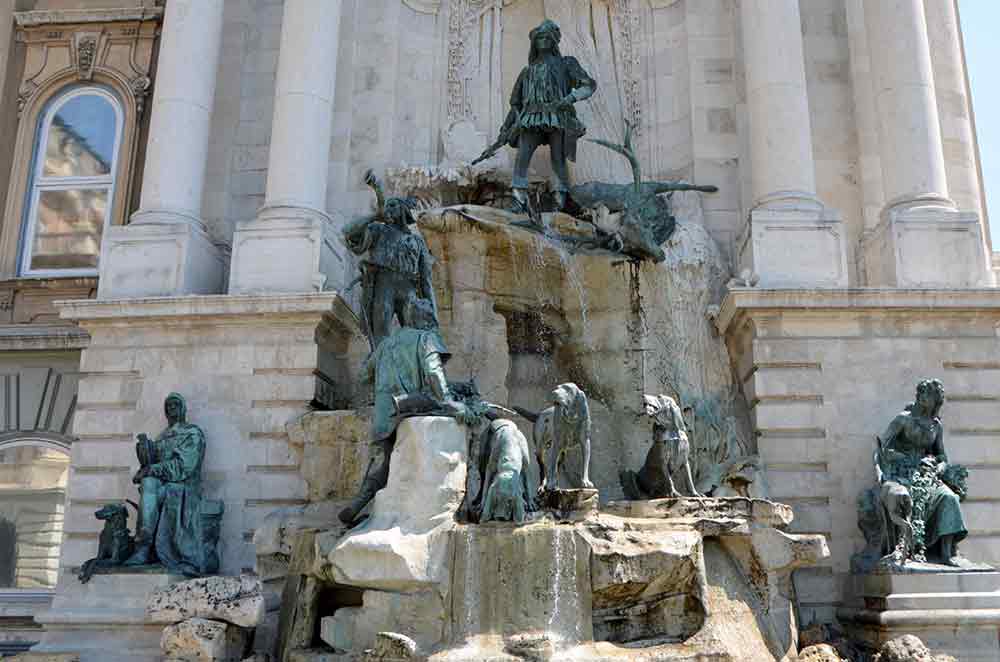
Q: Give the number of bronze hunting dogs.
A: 4